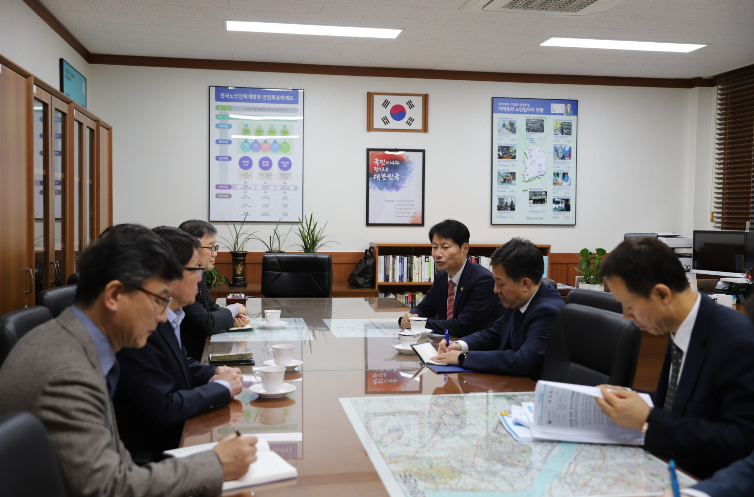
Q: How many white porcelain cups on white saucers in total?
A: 5